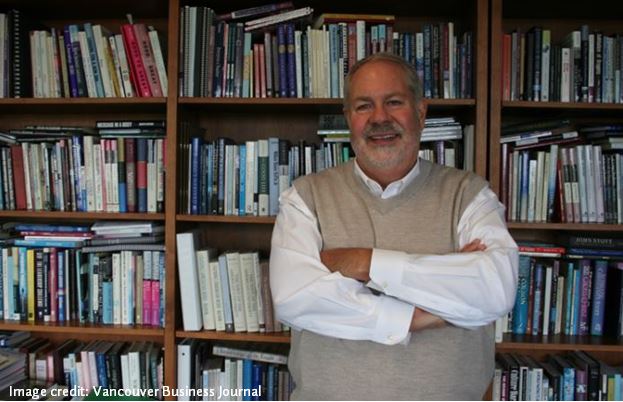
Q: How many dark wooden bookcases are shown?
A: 3